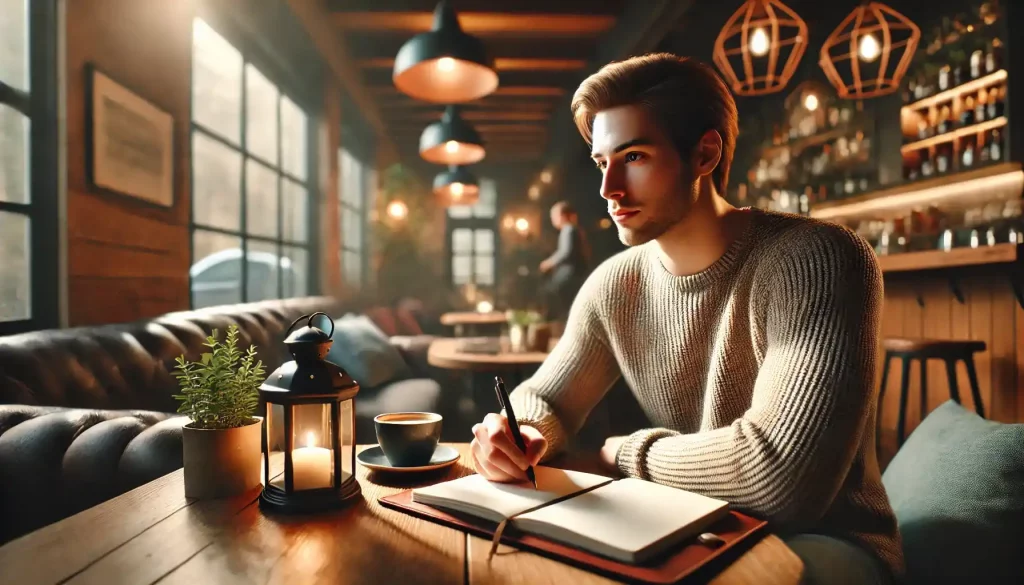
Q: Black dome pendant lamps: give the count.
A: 3